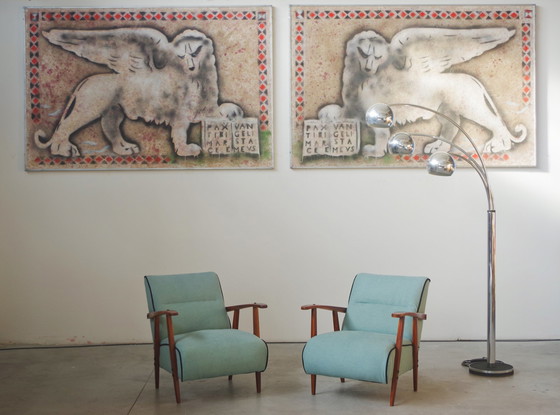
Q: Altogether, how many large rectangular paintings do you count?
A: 2